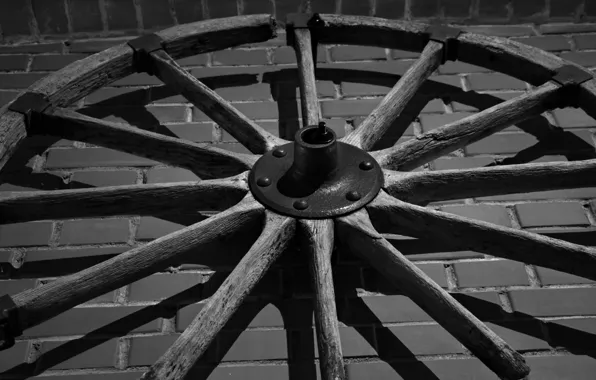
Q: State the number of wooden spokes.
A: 12